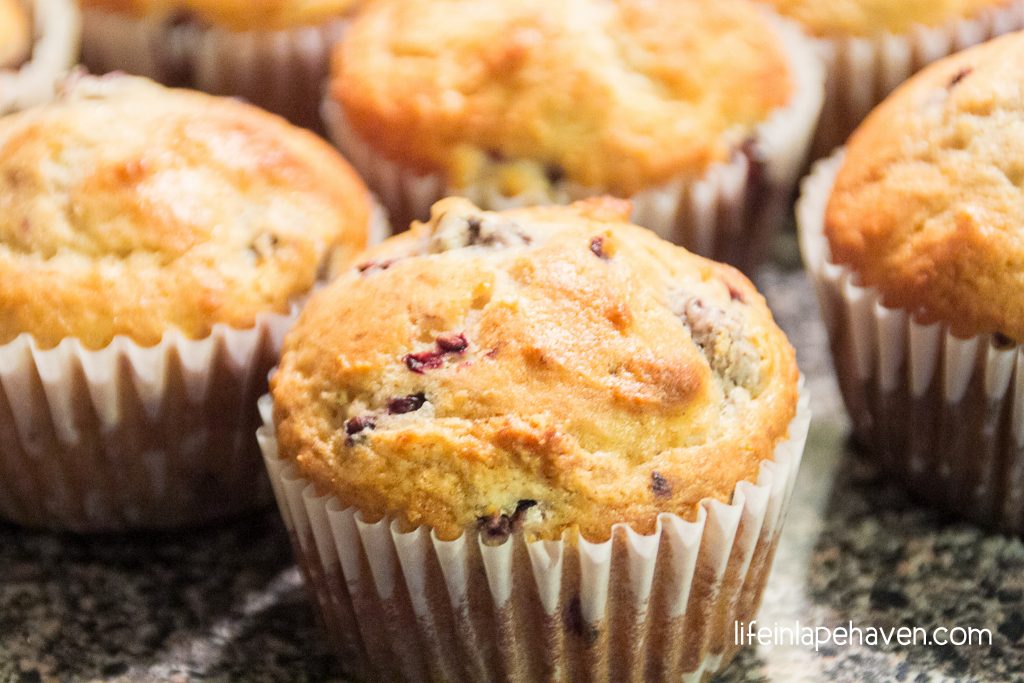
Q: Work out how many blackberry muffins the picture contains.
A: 7